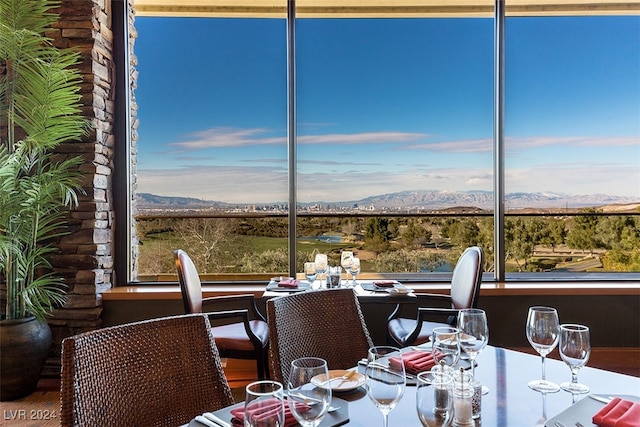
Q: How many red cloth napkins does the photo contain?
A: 5